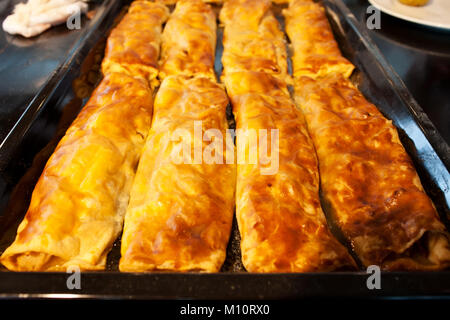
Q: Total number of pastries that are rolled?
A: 8